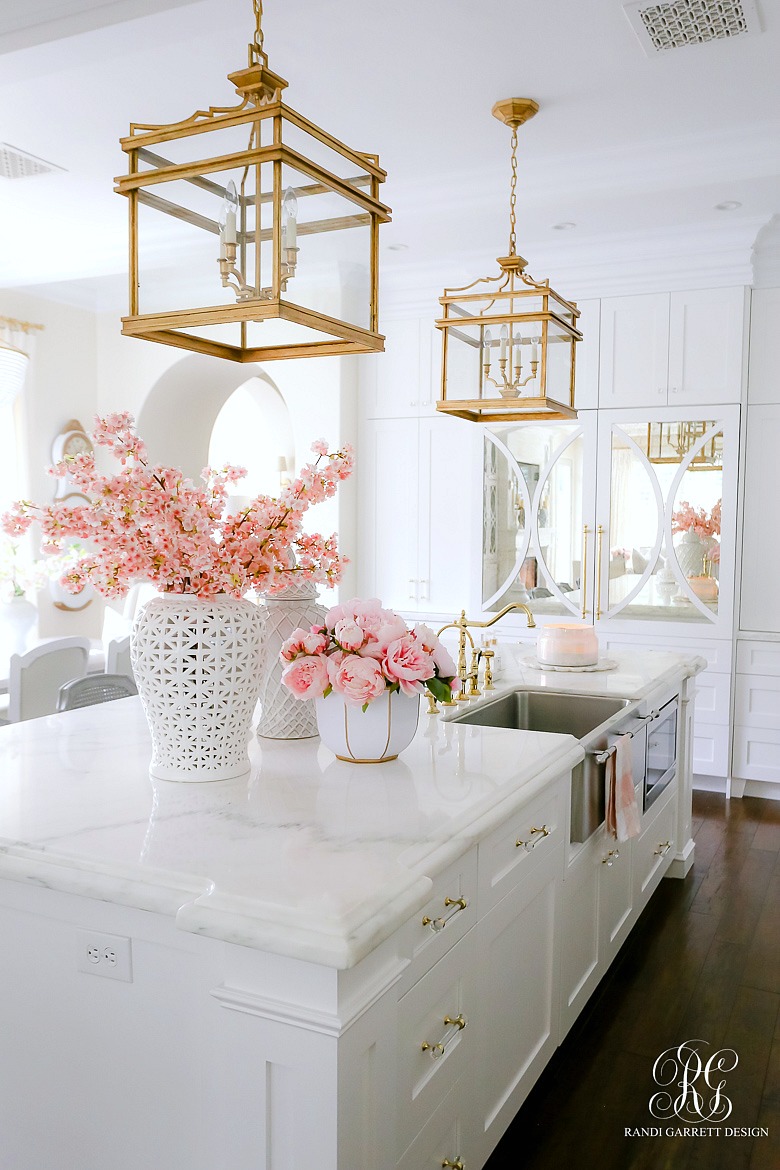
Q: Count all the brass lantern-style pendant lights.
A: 2